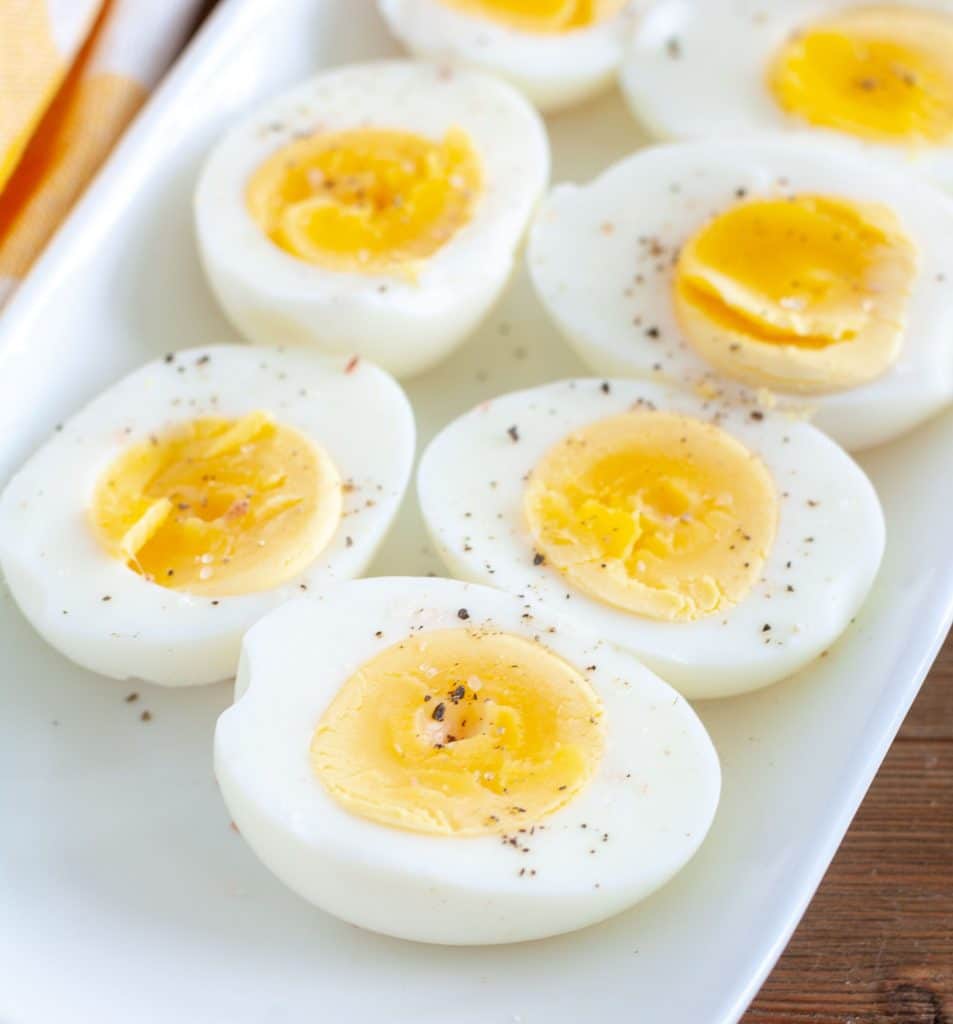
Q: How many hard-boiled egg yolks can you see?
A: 7